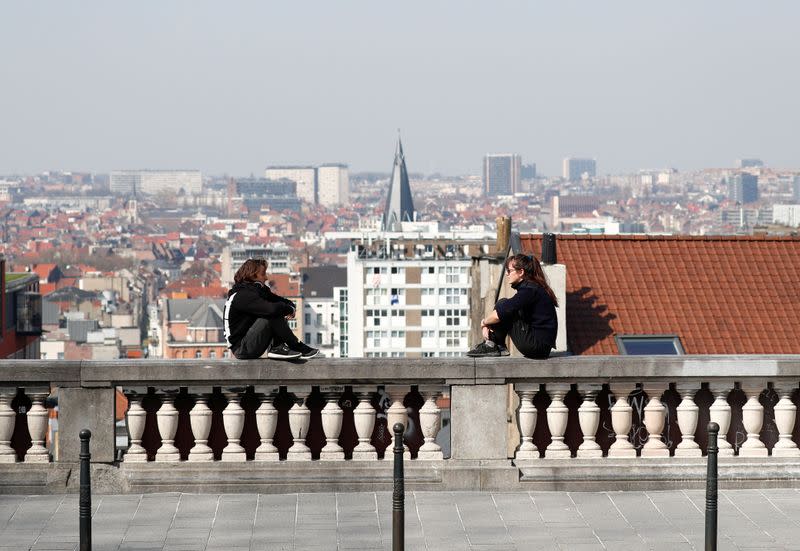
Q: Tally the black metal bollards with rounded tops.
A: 3